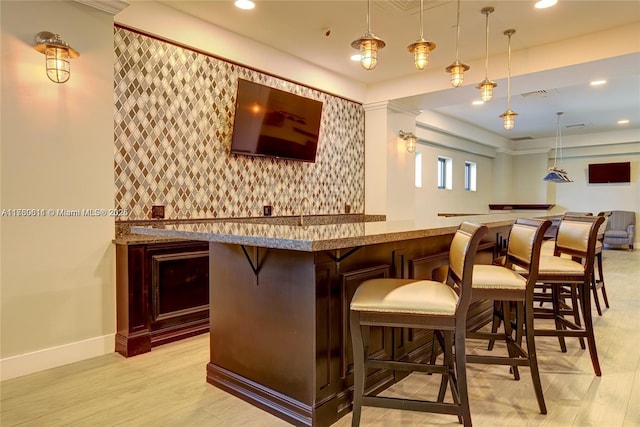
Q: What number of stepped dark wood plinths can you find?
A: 2